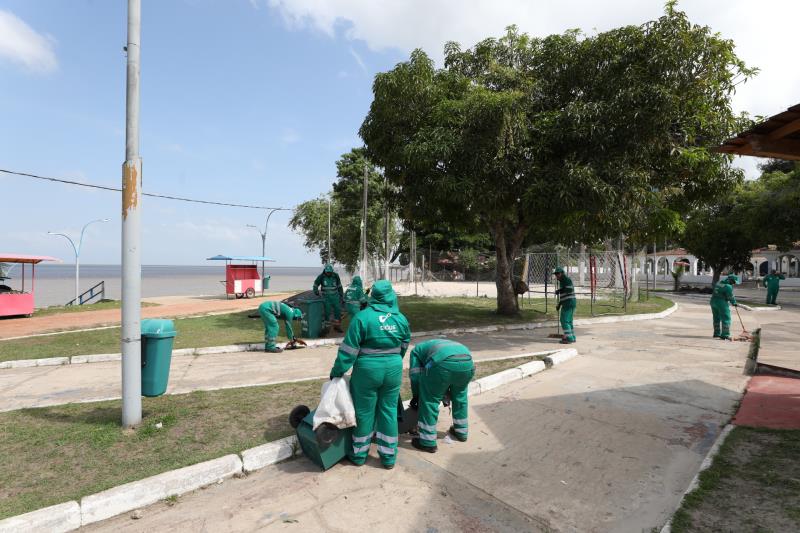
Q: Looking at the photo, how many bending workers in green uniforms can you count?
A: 2